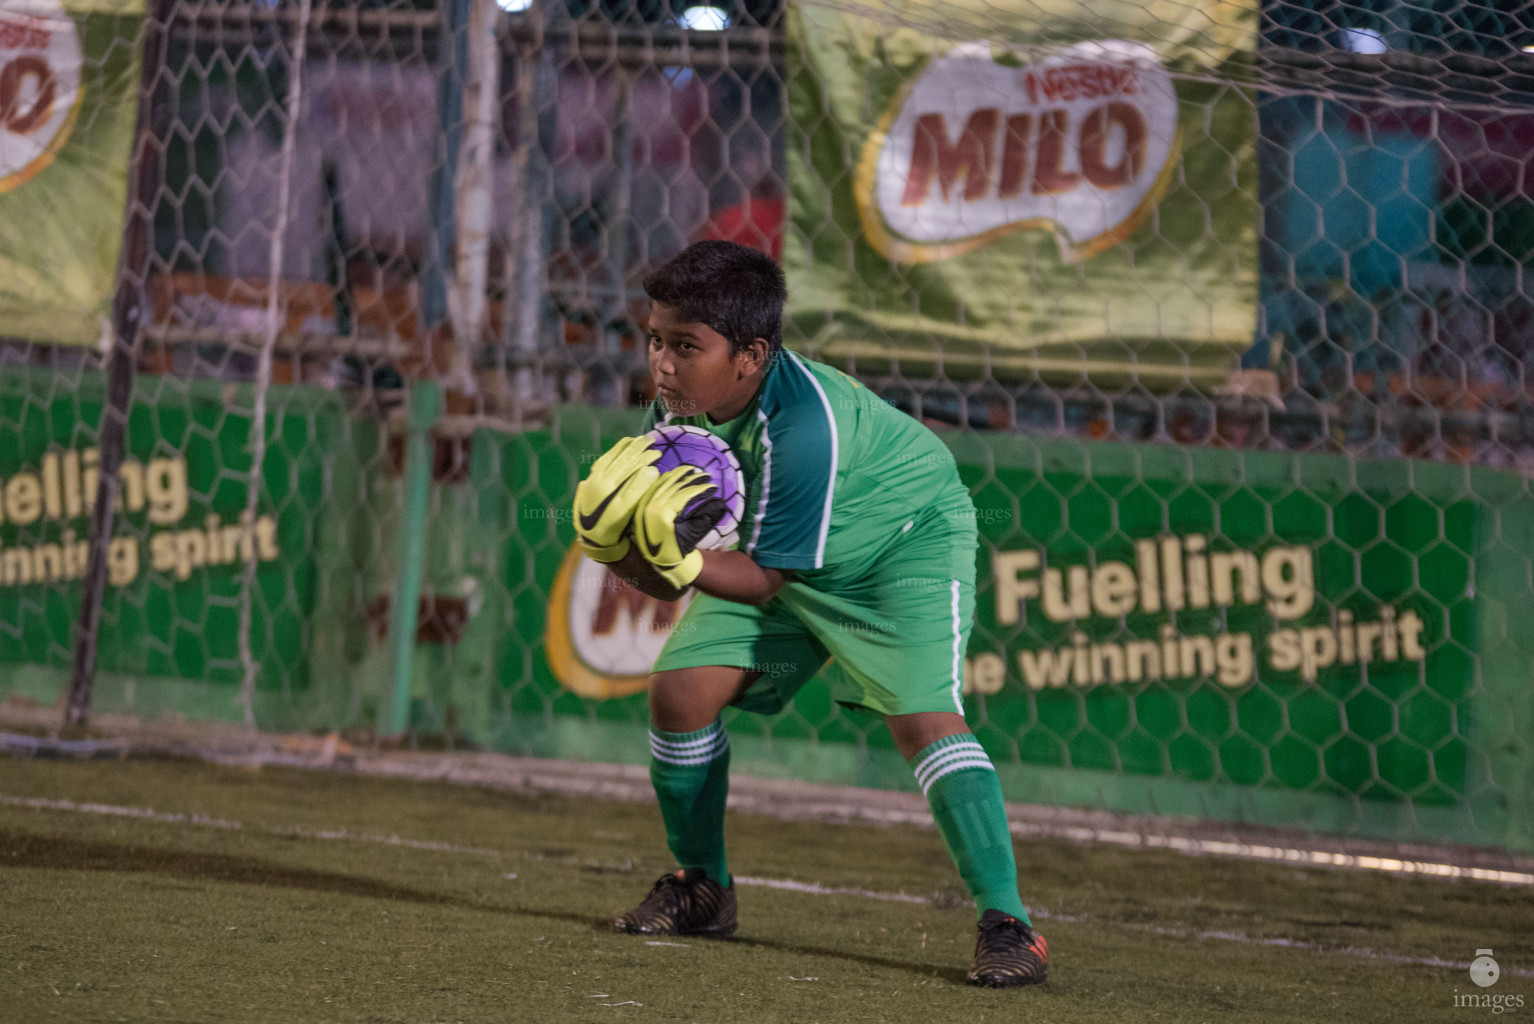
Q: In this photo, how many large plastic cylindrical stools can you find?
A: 0